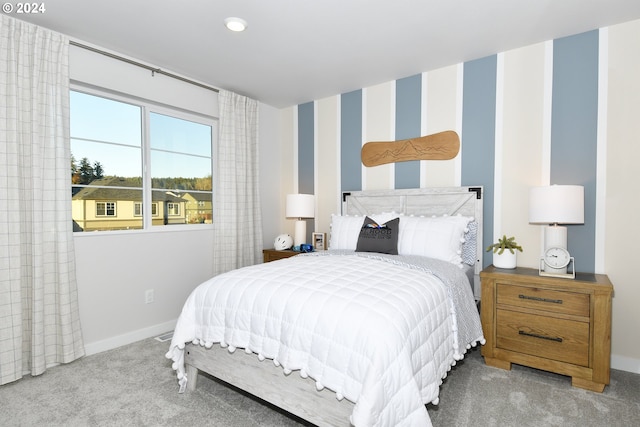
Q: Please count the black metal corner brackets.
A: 2